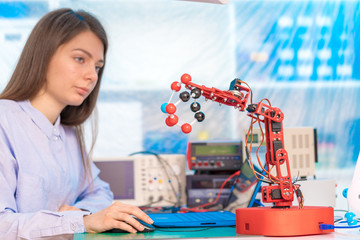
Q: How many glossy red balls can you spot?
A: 6